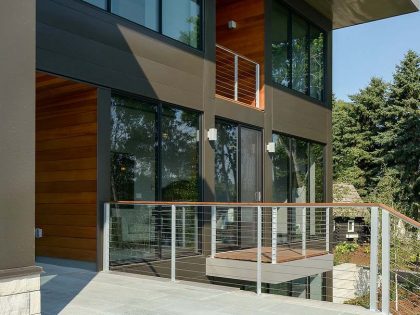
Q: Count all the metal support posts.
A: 11